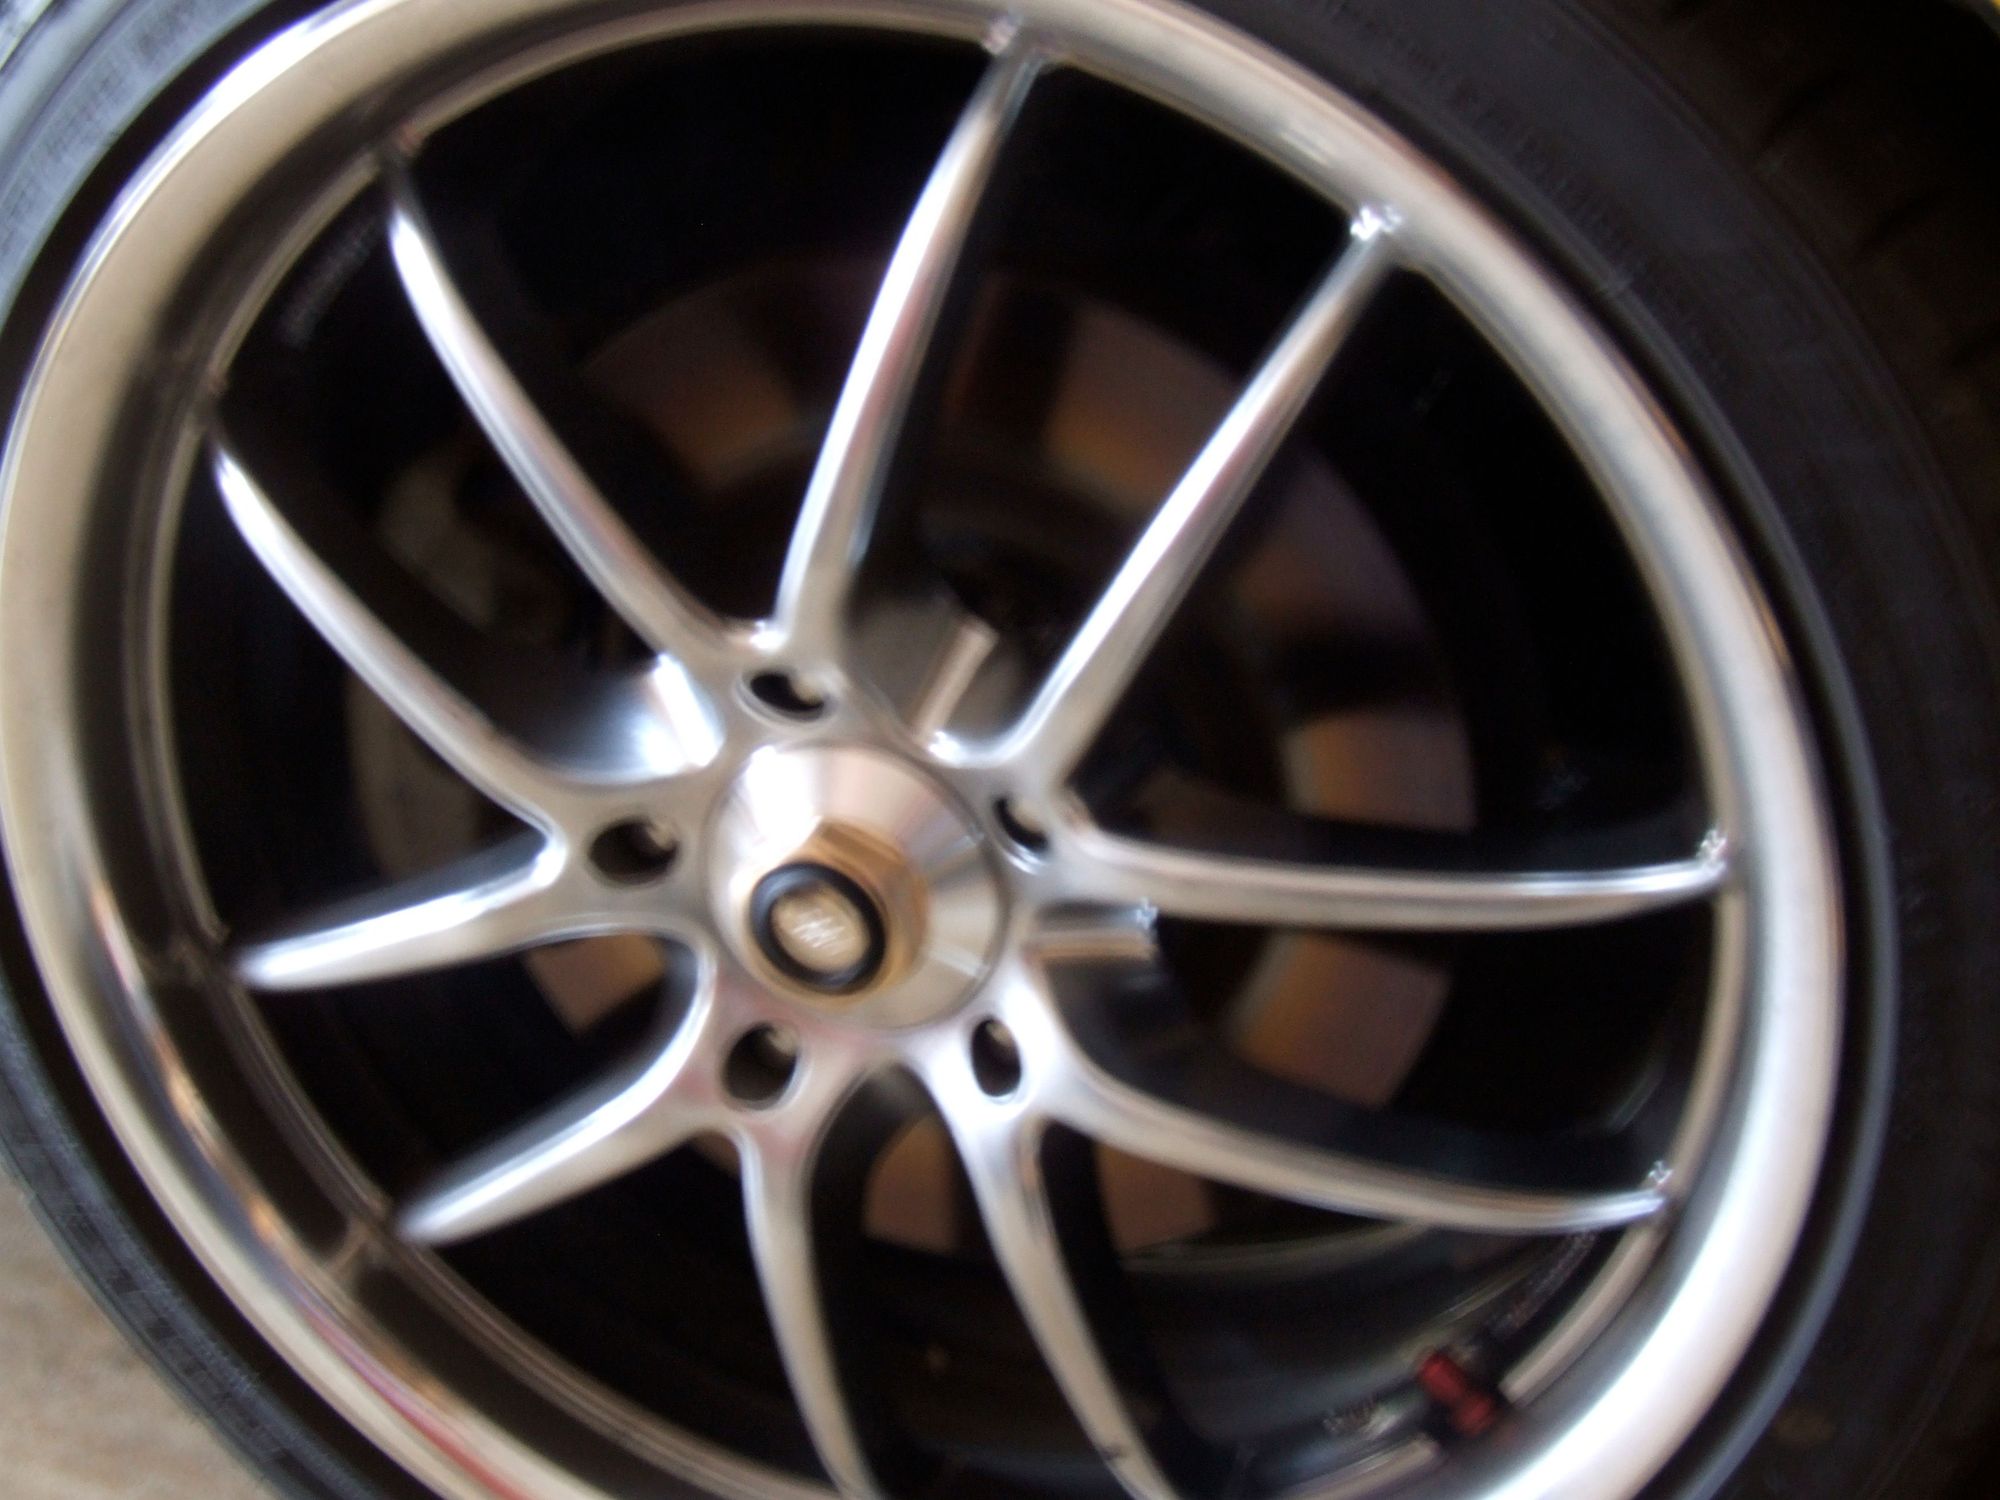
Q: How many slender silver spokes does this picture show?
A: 10